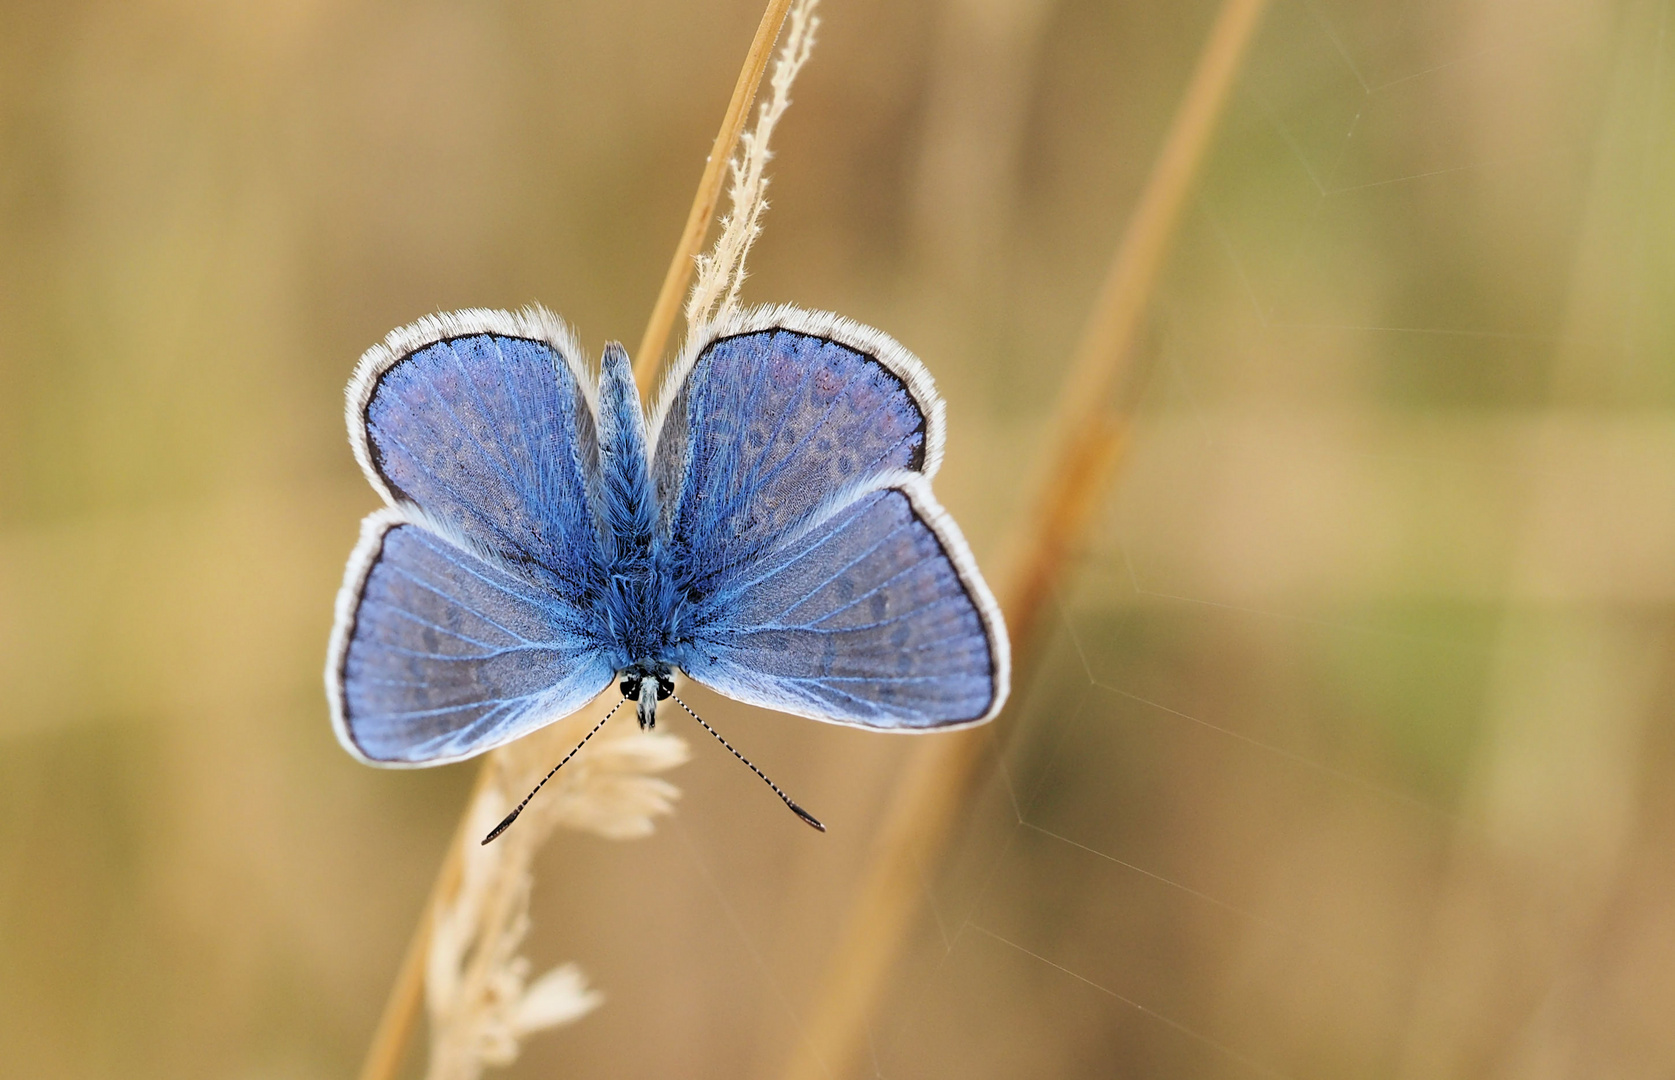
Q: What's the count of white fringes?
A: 4